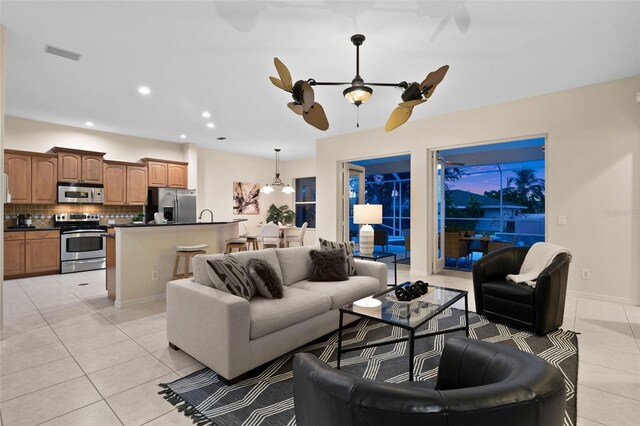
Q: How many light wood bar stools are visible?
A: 3